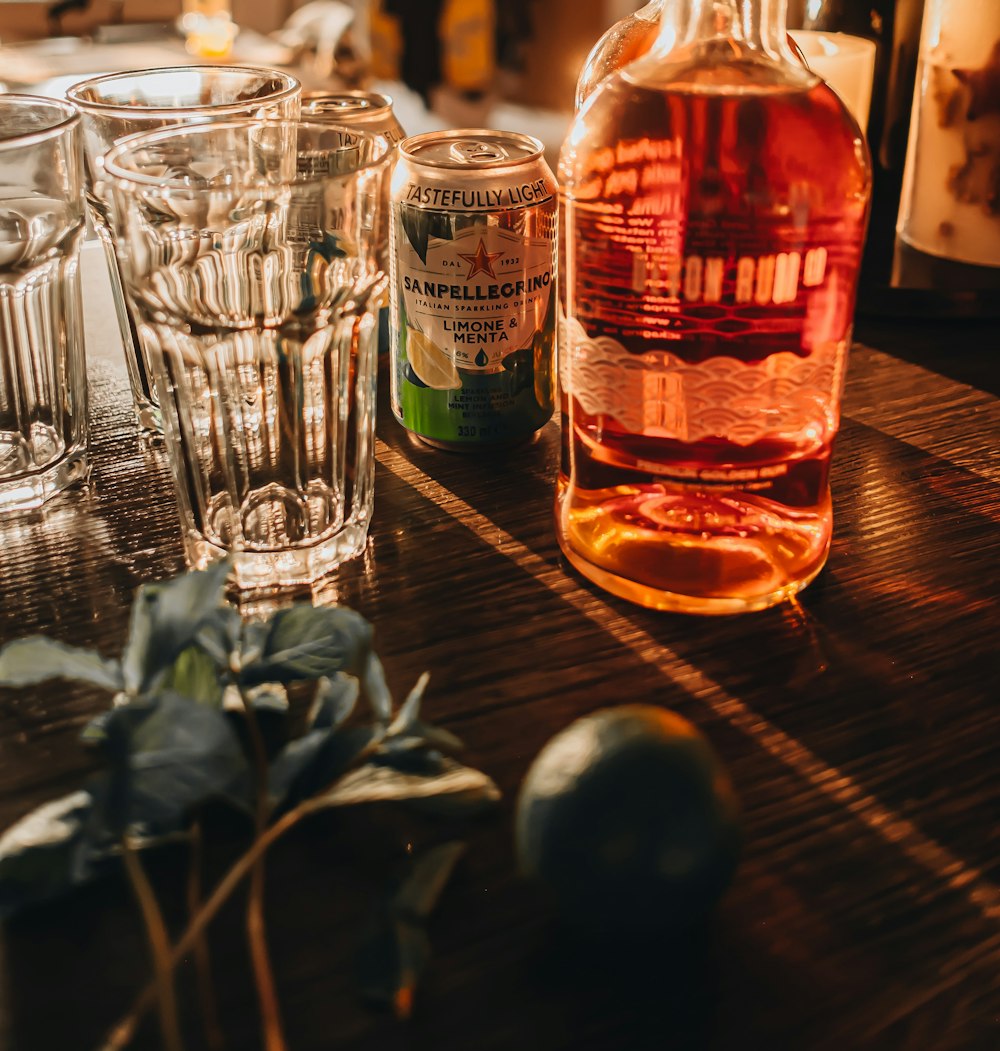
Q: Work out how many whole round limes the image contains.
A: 1